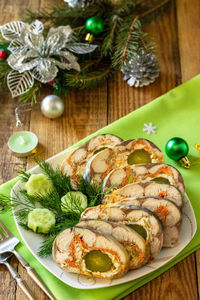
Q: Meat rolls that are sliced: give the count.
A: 8